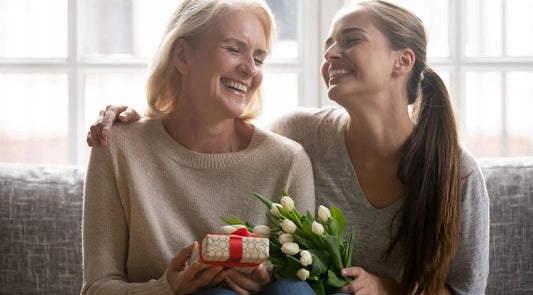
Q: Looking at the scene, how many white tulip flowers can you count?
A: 11